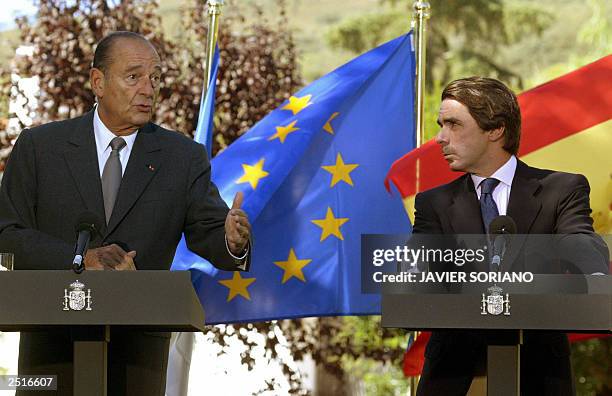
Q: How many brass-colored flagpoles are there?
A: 2